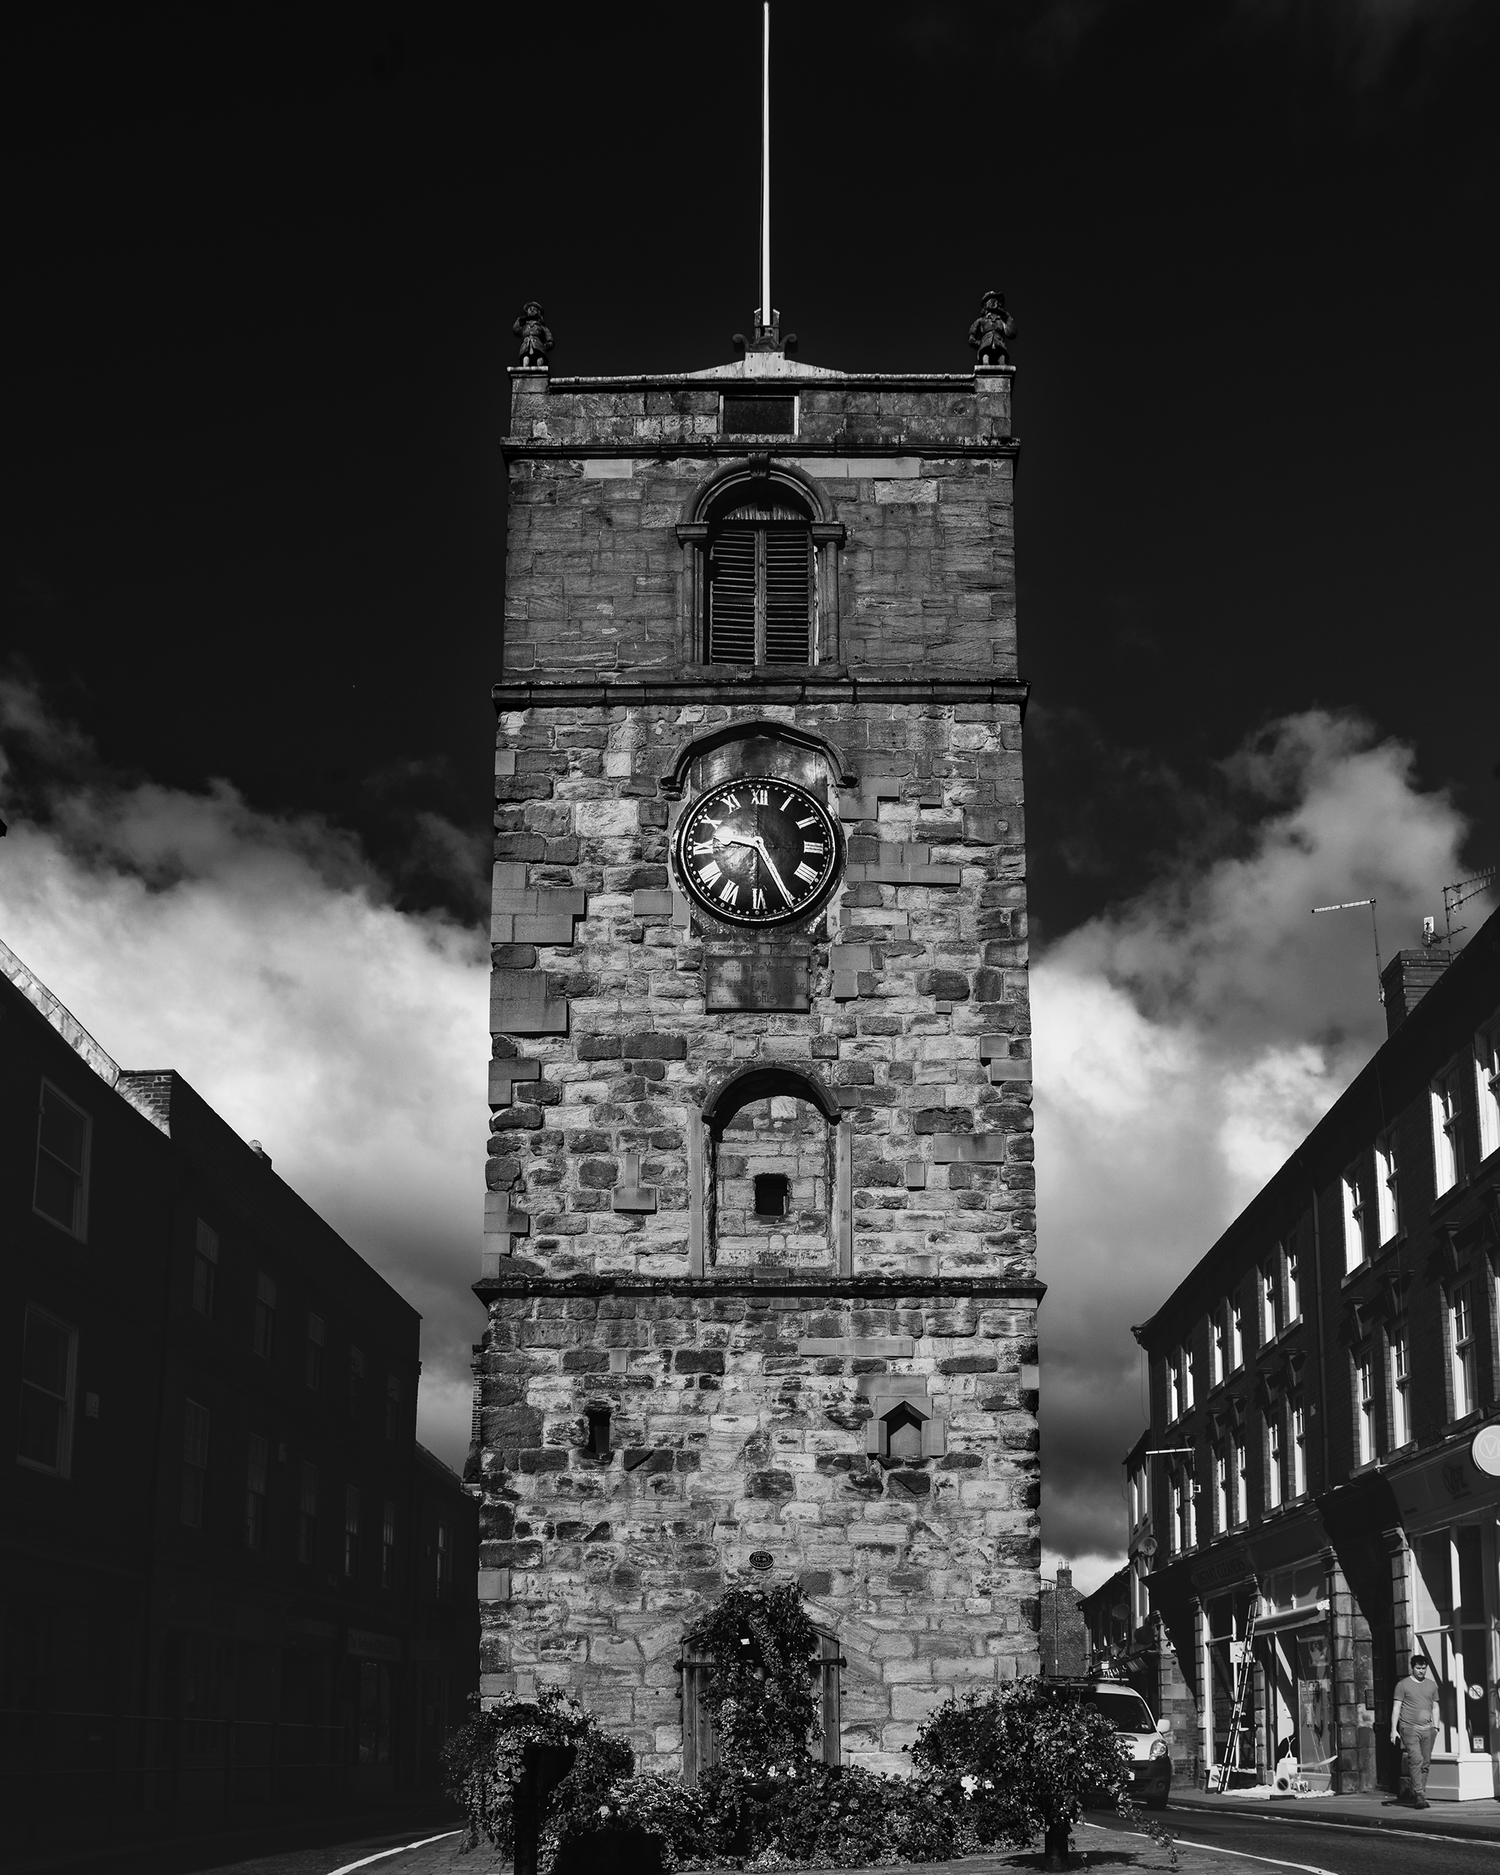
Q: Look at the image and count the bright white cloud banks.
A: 2